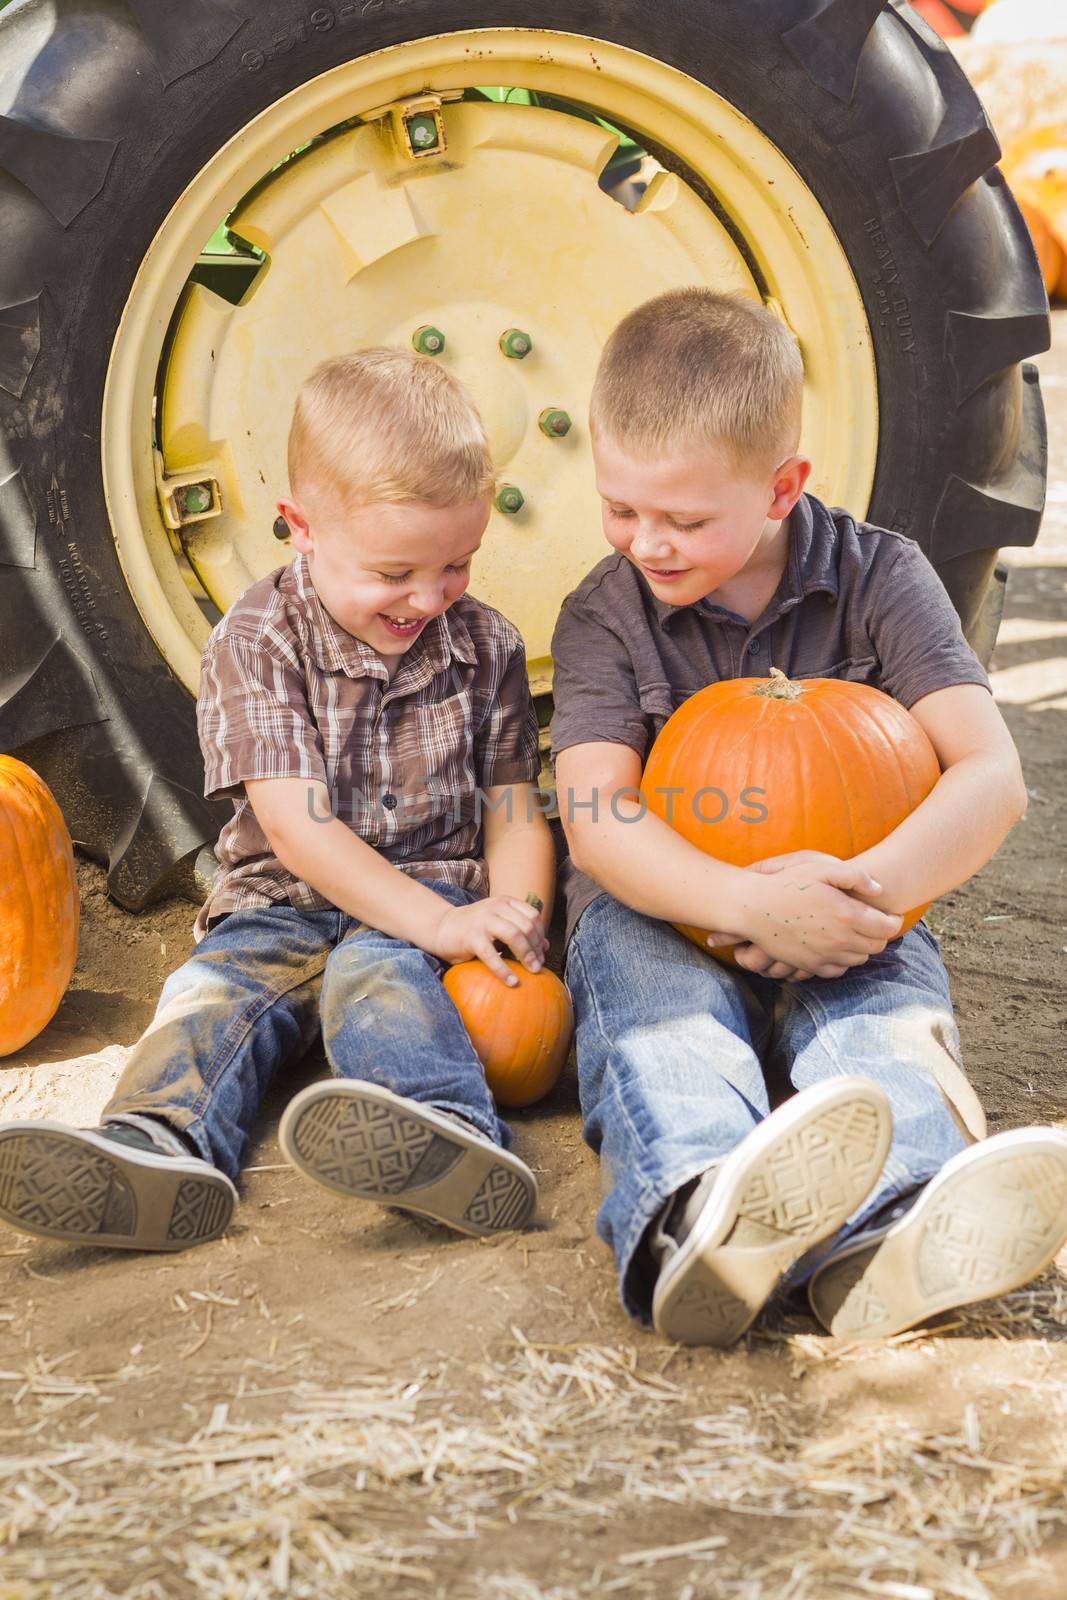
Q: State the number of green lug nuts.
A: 4